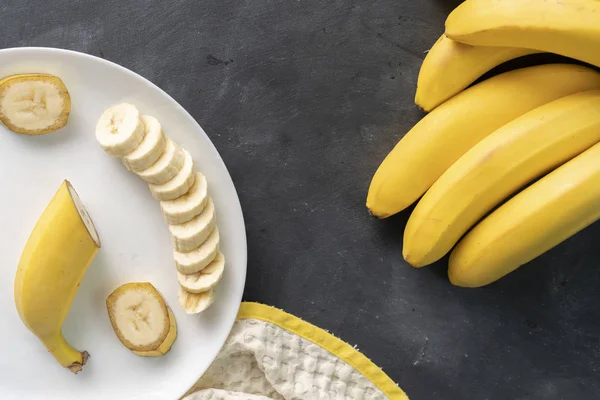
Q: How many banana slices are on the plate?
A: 11